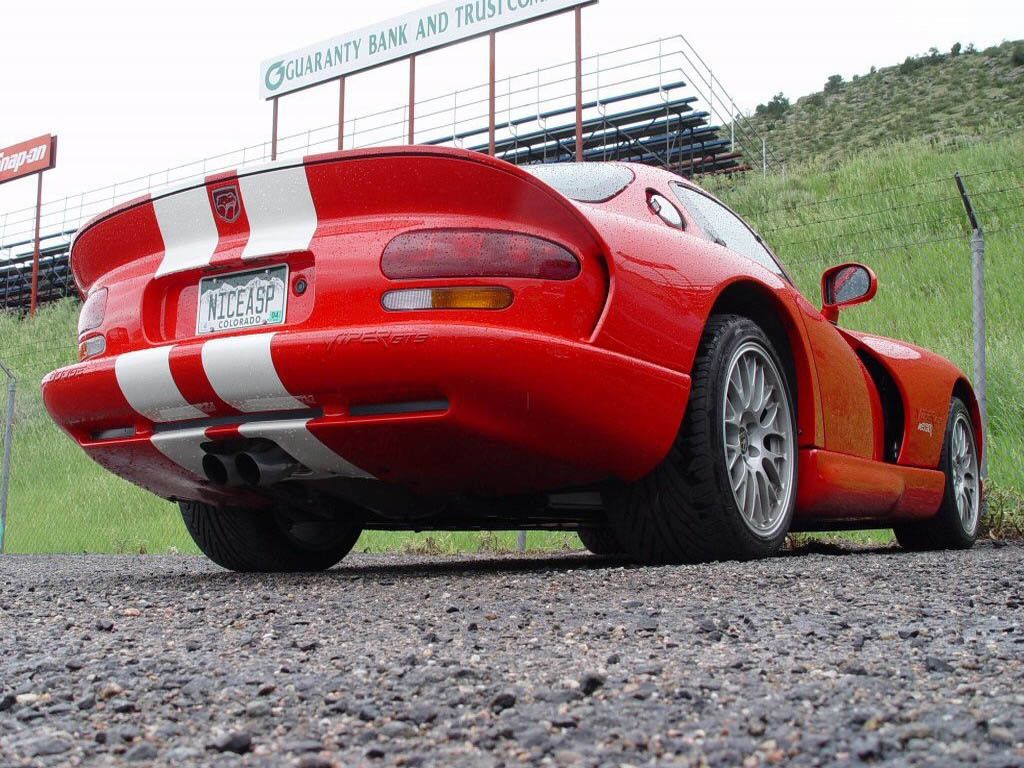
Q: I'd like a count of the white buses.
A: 0